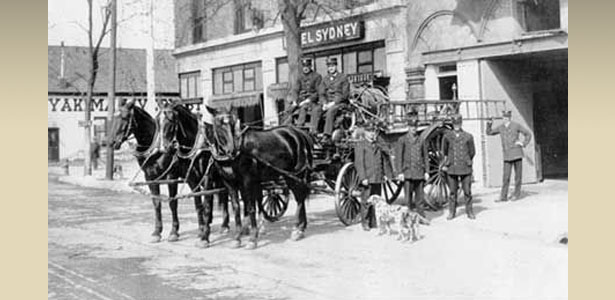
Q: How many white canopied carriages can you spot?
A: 0